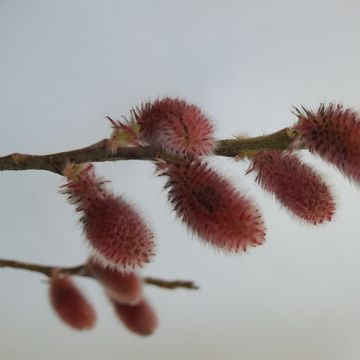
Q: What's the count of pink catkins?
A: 8